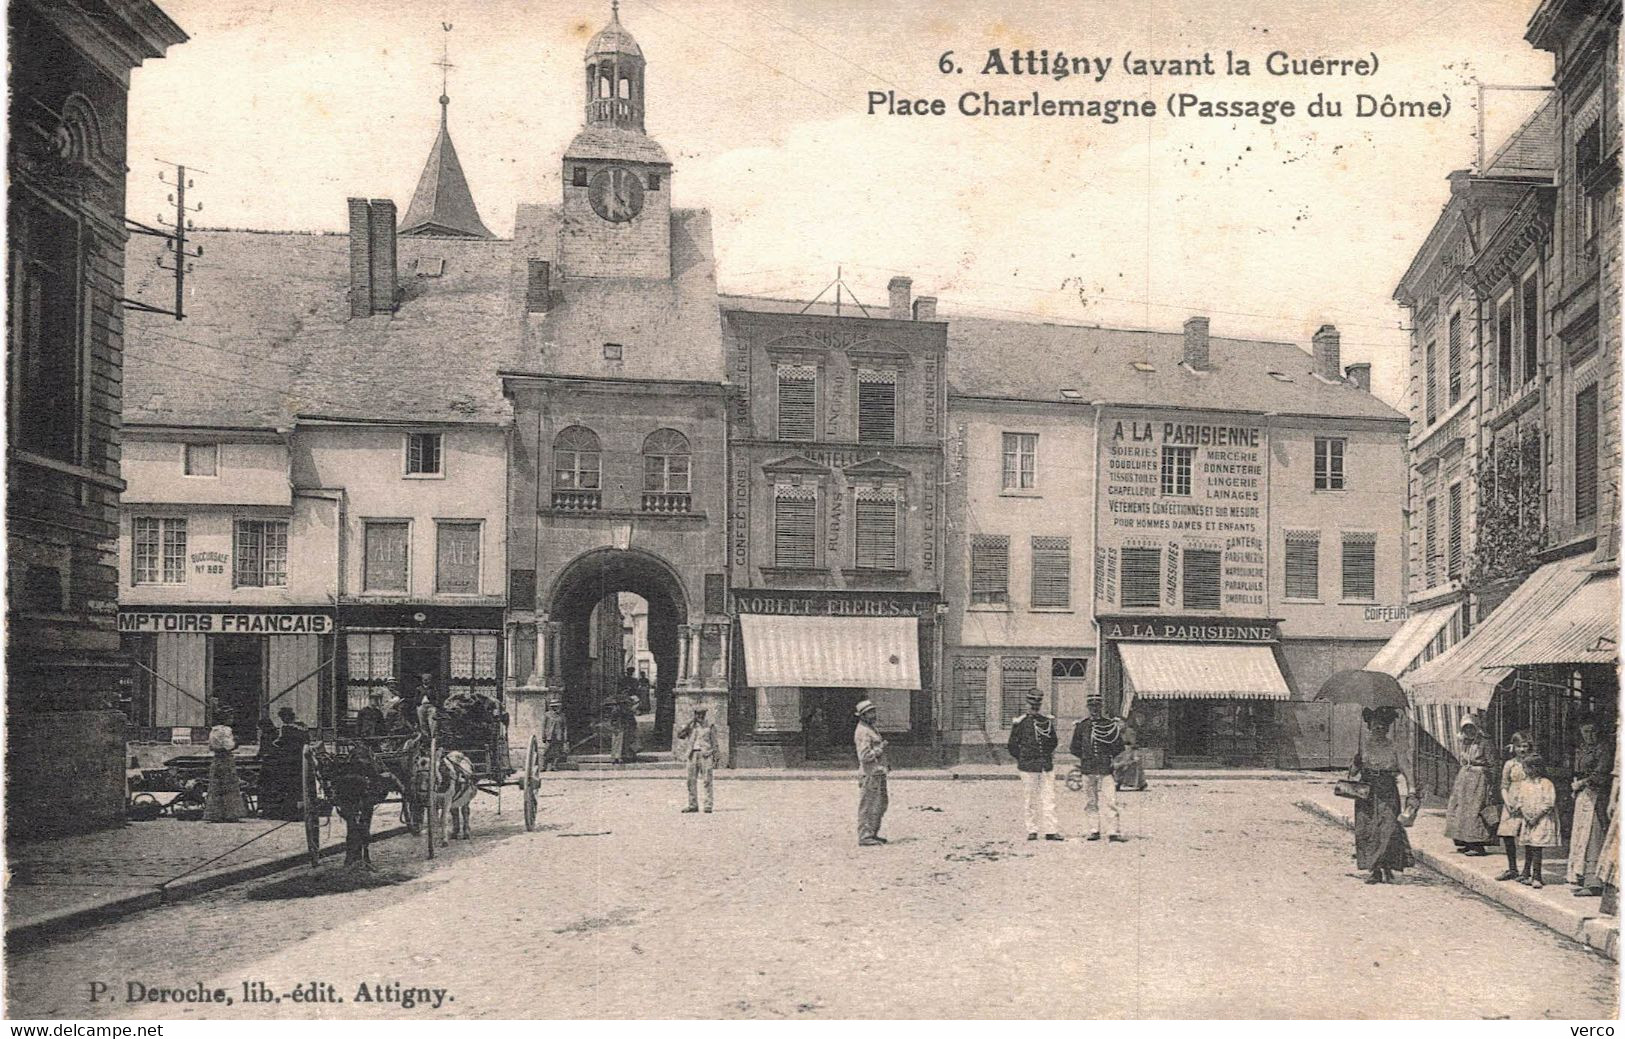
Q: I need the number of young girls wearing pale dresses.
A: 2